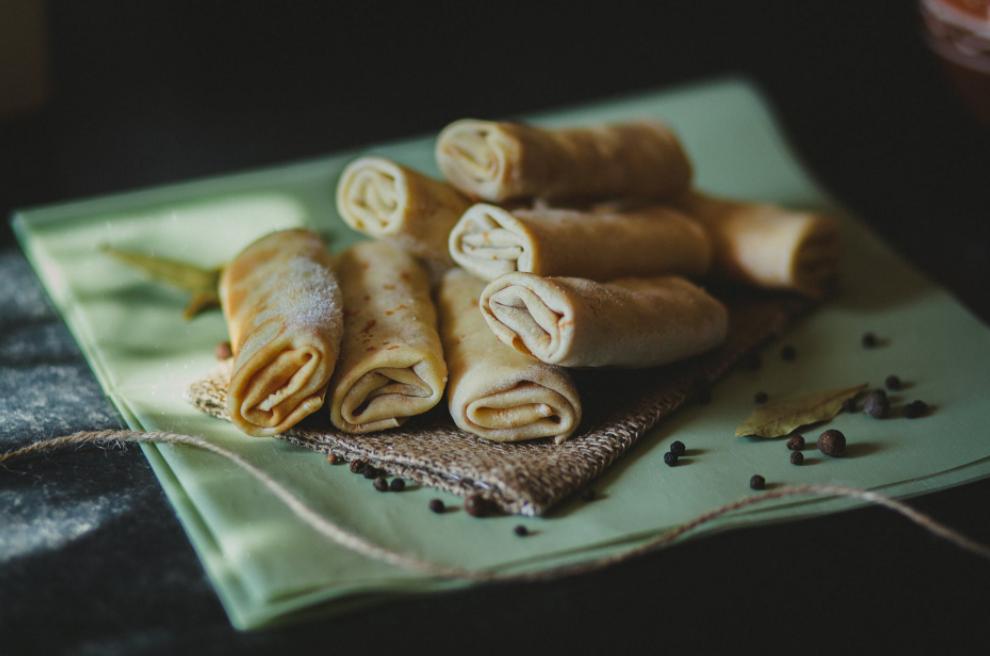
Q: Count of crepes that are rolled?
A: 8